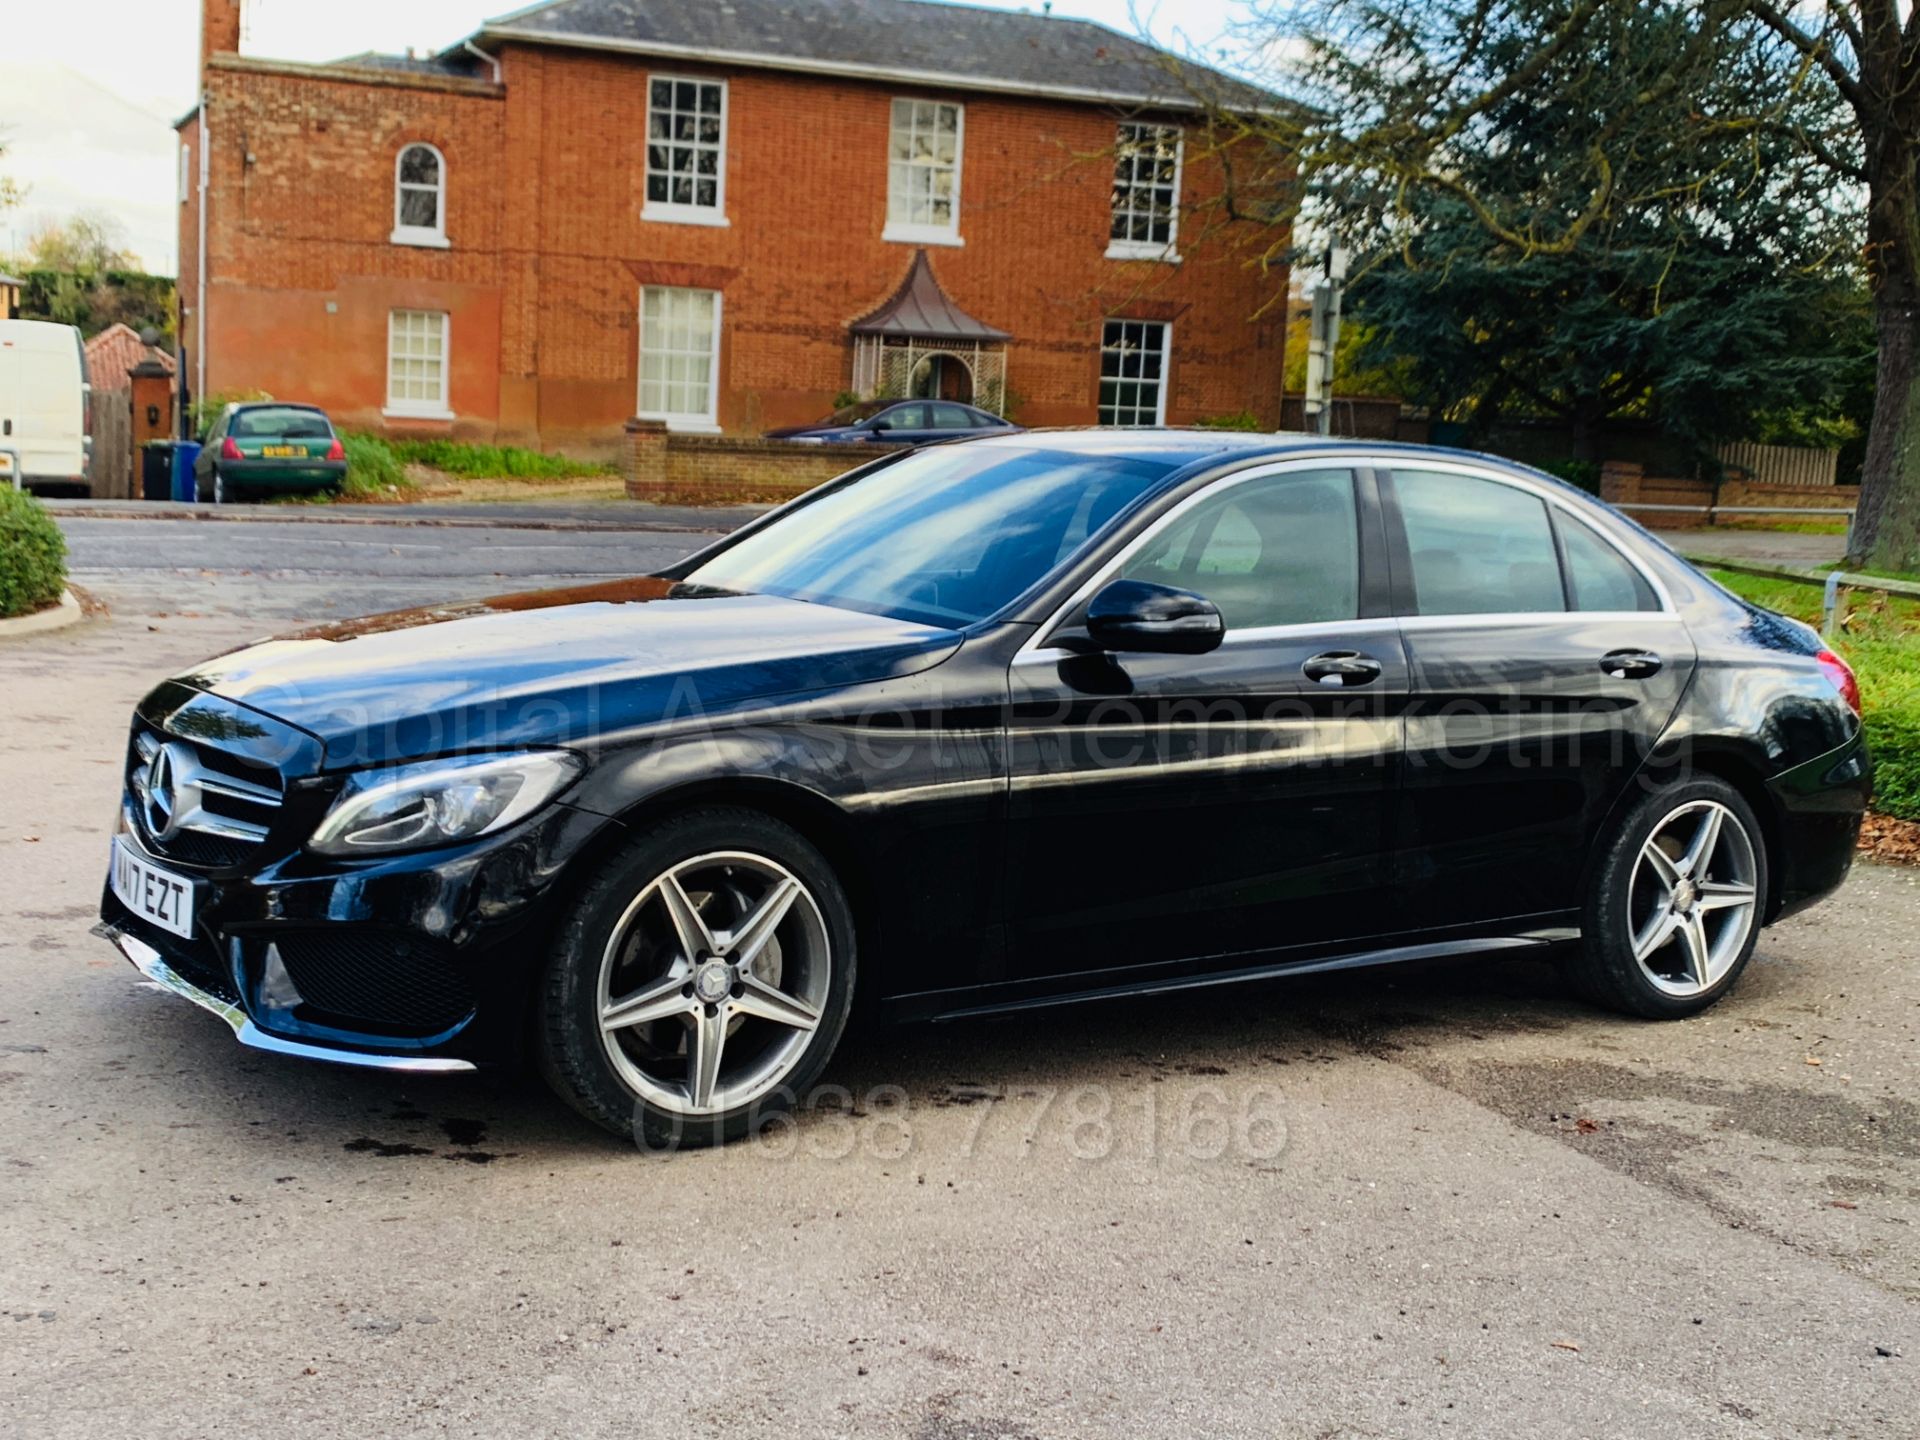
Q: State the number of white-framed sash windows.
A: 7